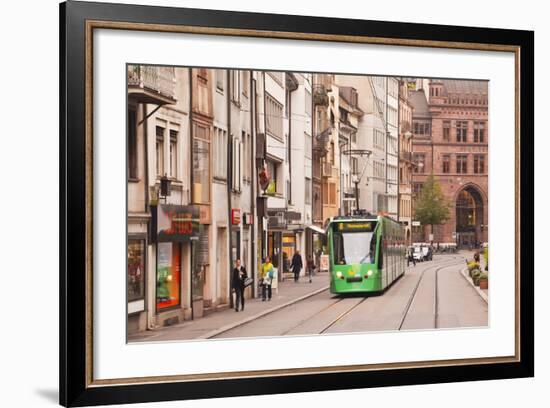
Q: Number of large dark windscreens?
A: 1